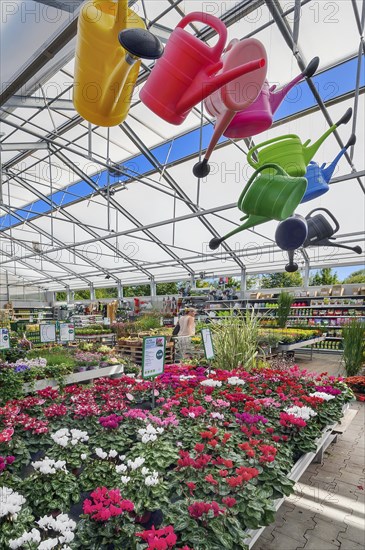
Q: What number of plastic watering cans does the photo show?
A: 9